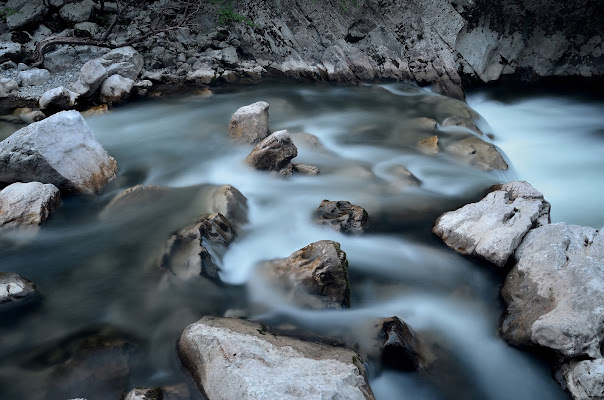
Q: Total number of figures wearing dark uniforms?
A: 0